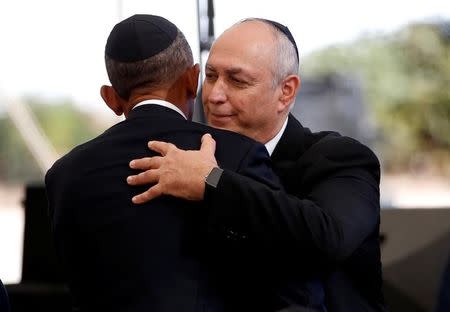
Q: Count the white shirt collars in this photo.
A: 2